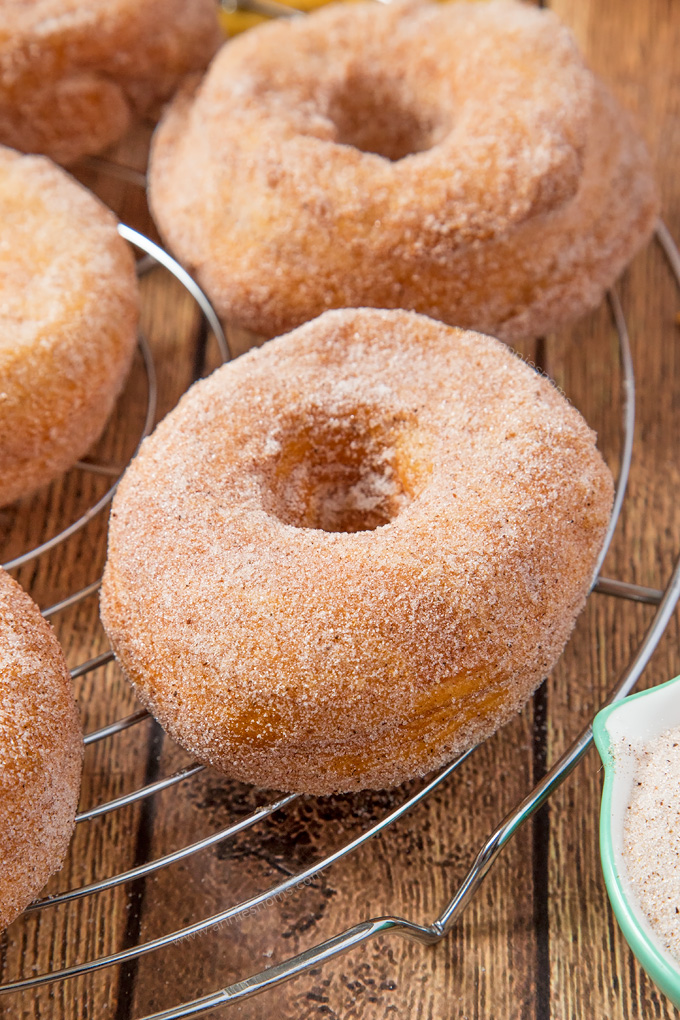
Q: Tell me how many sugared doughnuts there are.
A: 5